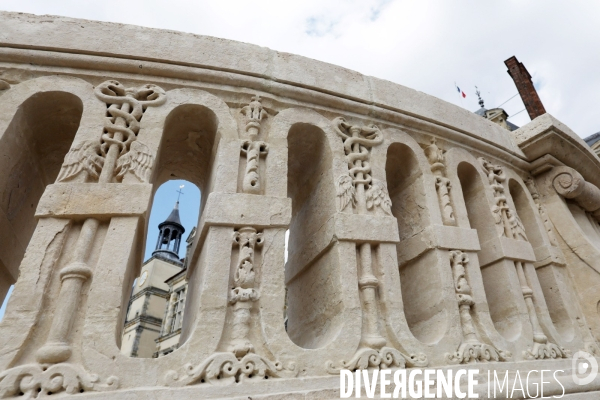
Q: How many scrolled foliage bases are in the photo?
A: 5